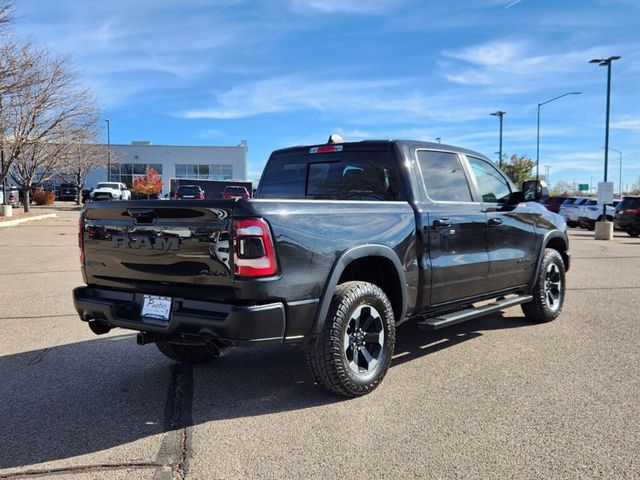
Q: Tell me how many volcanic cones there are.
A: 0